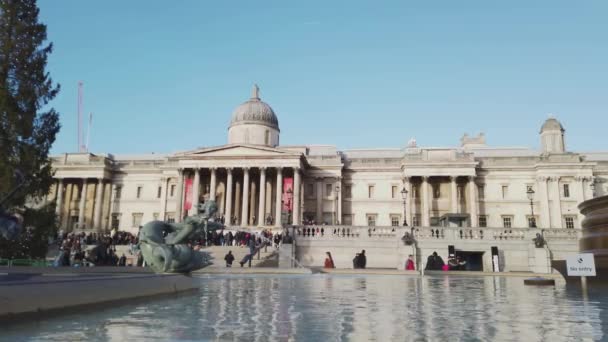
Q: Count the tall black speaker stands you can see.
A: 2